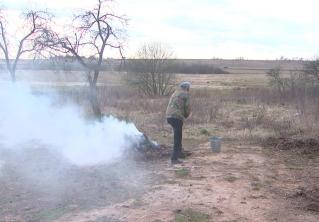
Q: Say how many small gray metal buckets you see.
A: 1